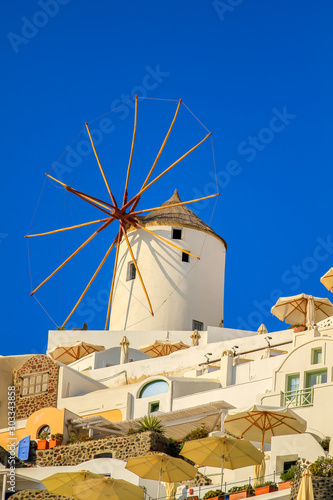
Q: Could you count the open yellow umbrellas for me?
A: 4